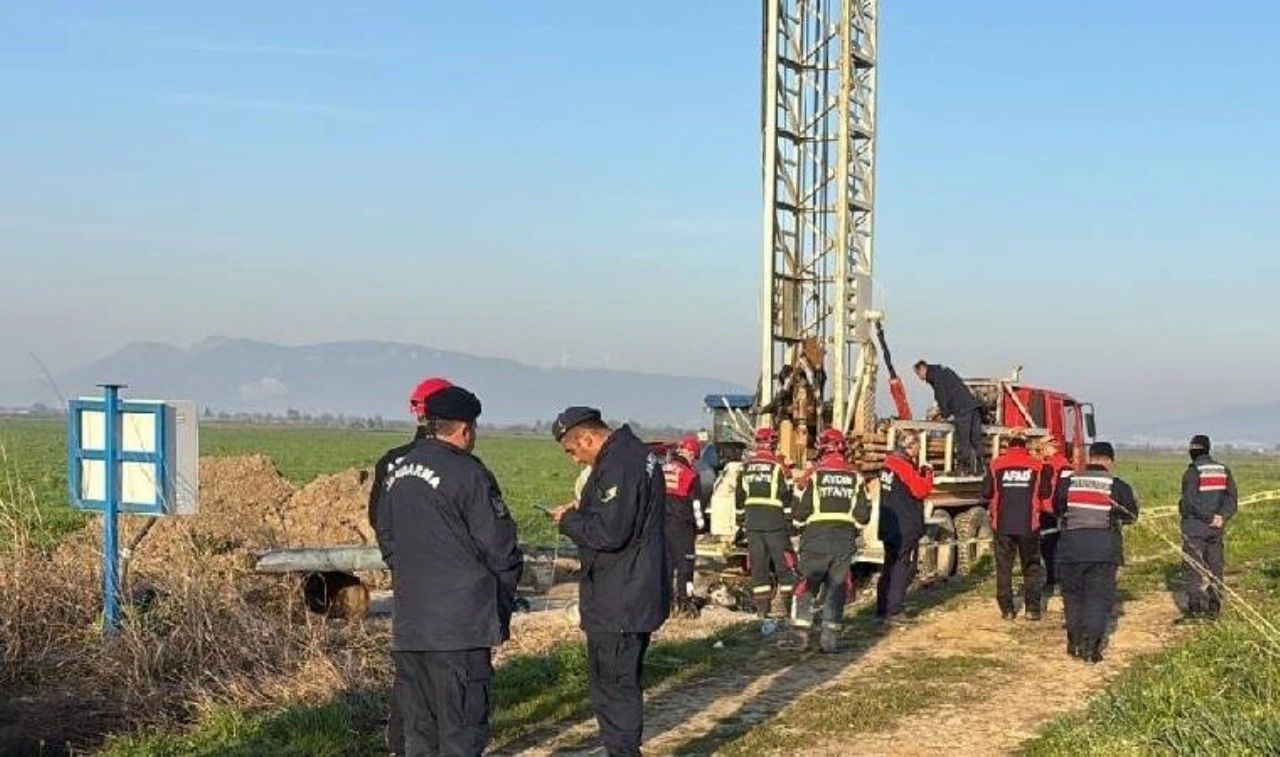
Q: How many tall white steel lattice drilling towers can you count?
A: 1